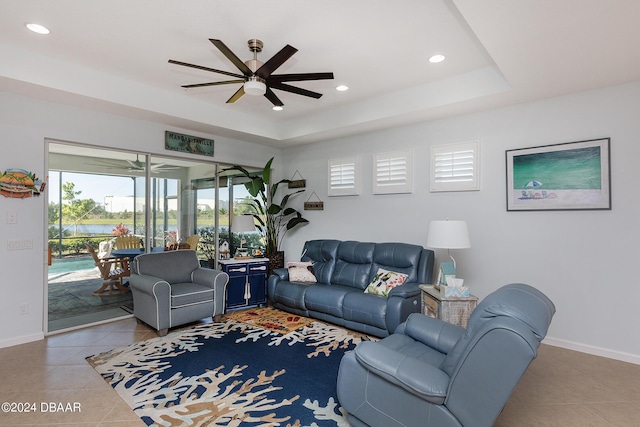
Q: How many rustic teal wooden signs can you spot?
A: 1